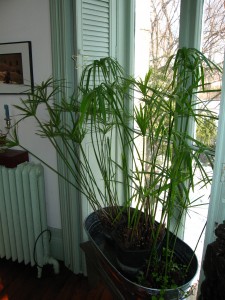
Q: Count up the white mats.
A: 1